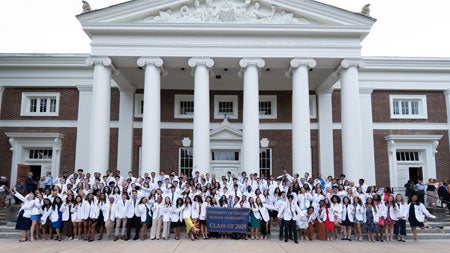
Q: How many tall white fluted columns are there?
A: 6